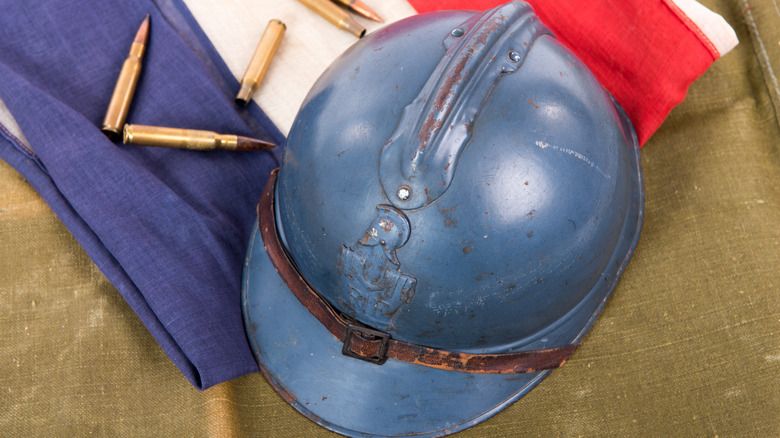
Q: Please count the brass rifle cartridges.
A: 5